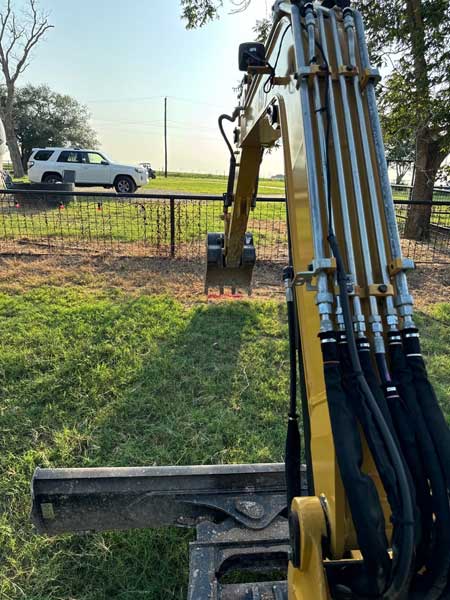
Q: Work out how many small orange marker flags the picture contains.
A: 3